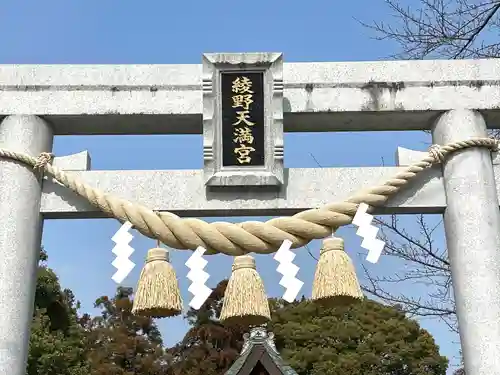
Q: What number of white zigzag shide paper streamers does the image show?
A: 4